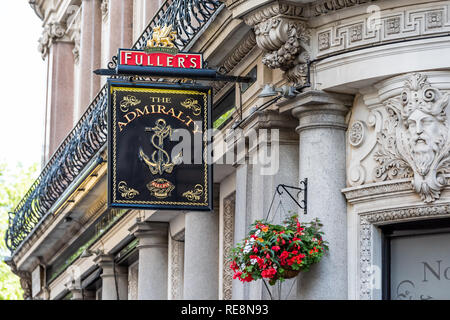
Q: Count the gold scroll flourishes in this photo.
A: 4